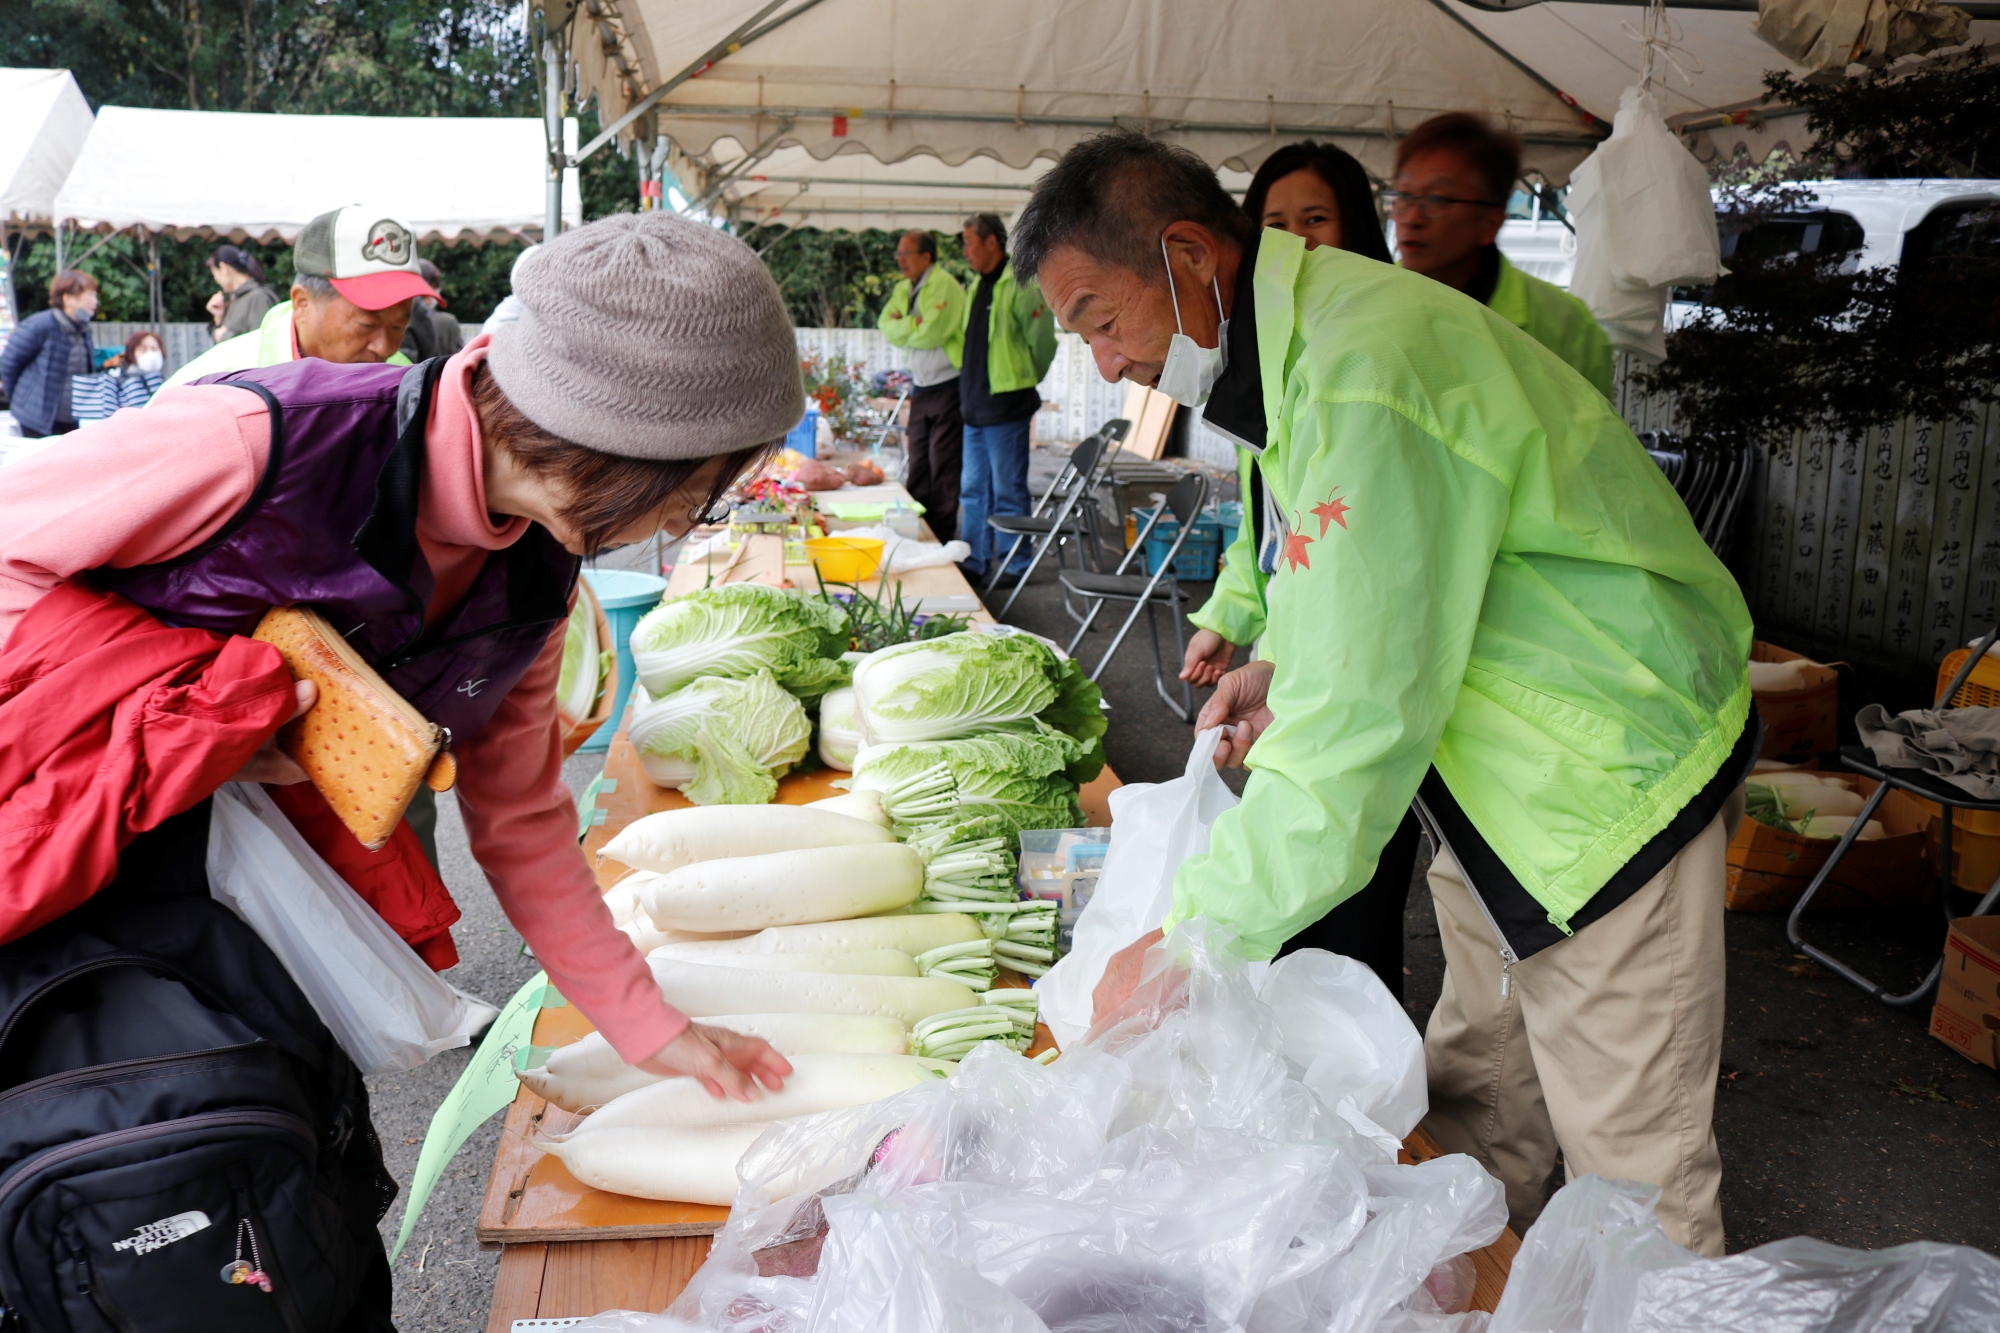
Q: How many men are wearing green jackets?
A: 5